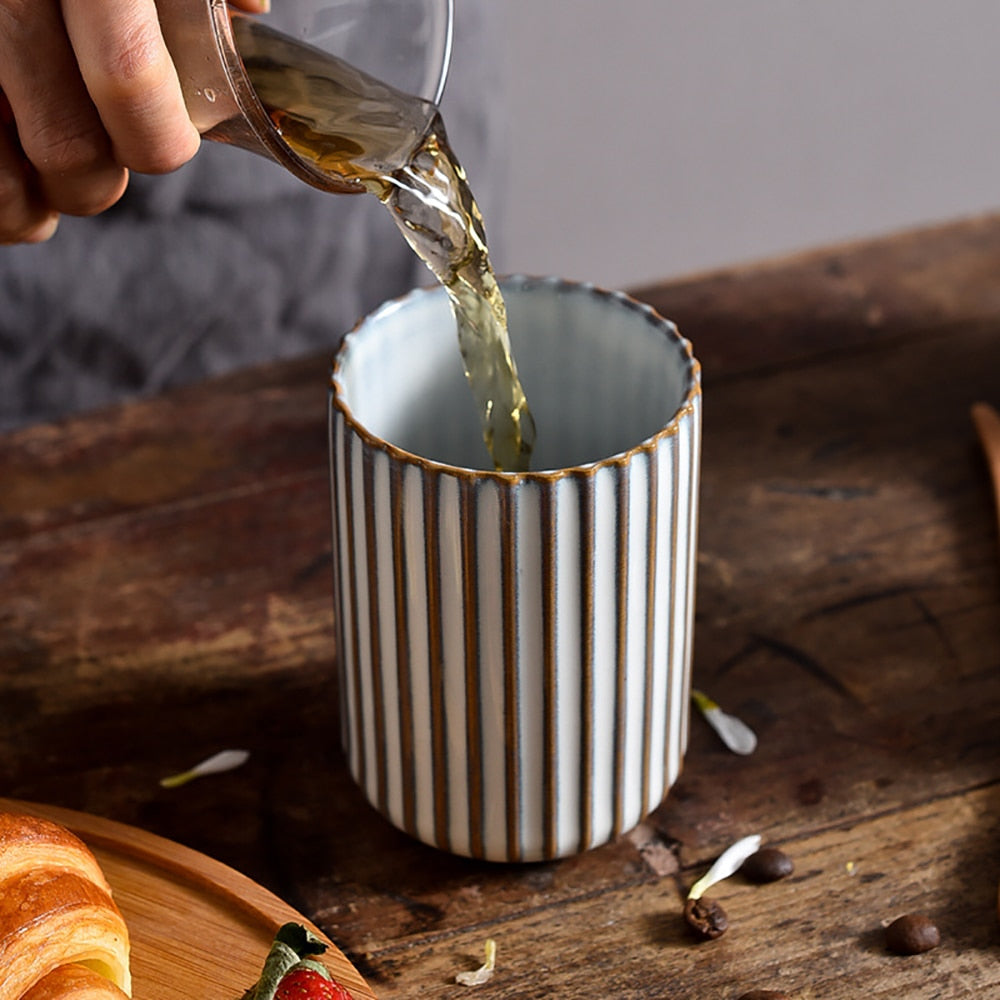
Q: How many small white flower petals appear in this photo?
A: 4